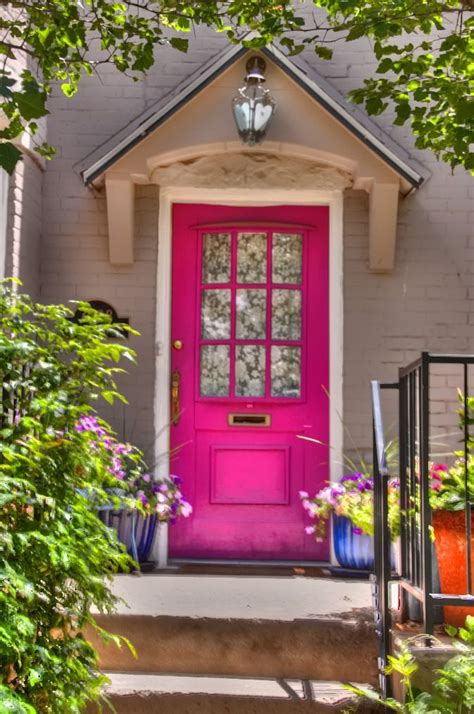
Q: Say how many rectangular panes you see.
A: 9